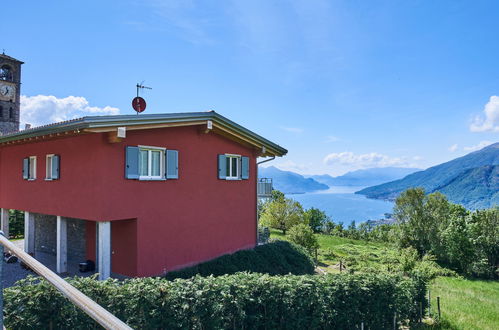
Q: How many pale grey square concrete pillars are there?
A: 4